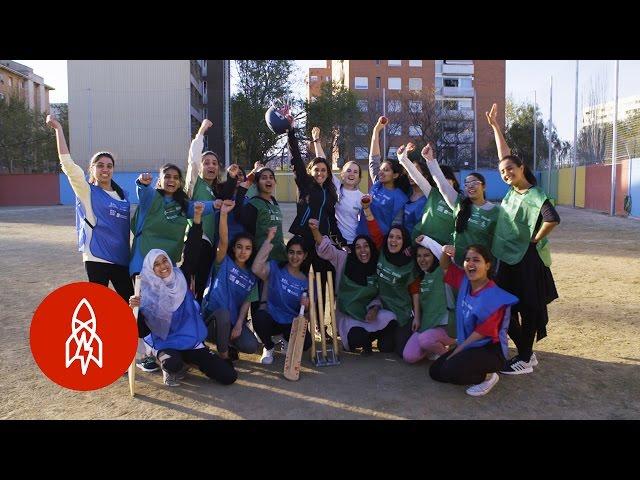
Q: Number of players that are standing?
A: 12